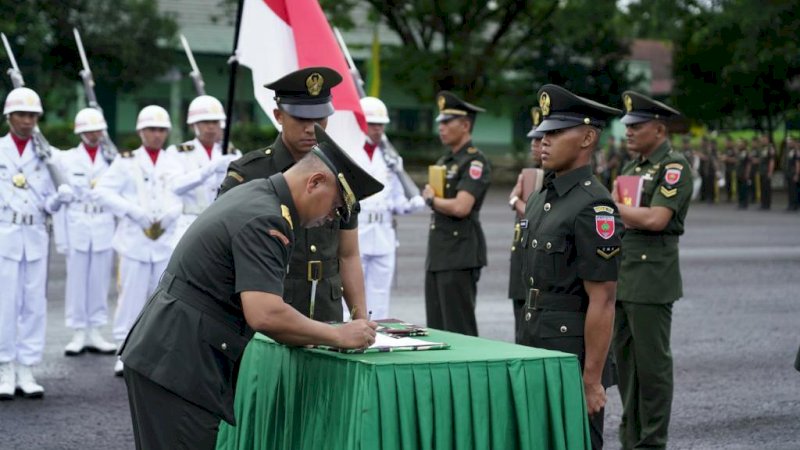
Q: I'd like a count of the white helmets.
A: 5